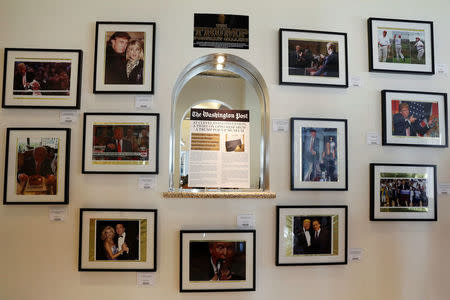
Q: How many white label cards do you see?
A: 12